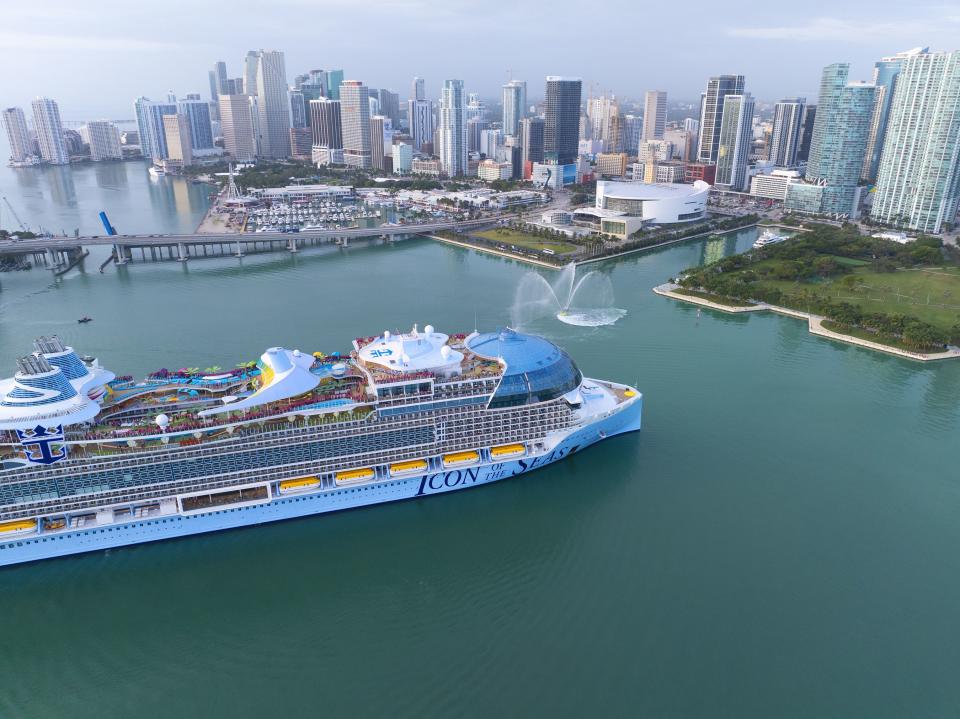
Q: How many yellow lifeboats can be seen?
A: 6